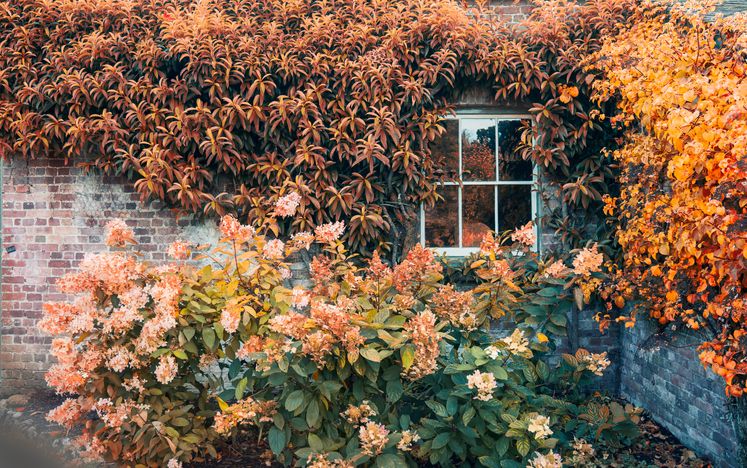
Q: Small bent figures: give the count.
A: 0